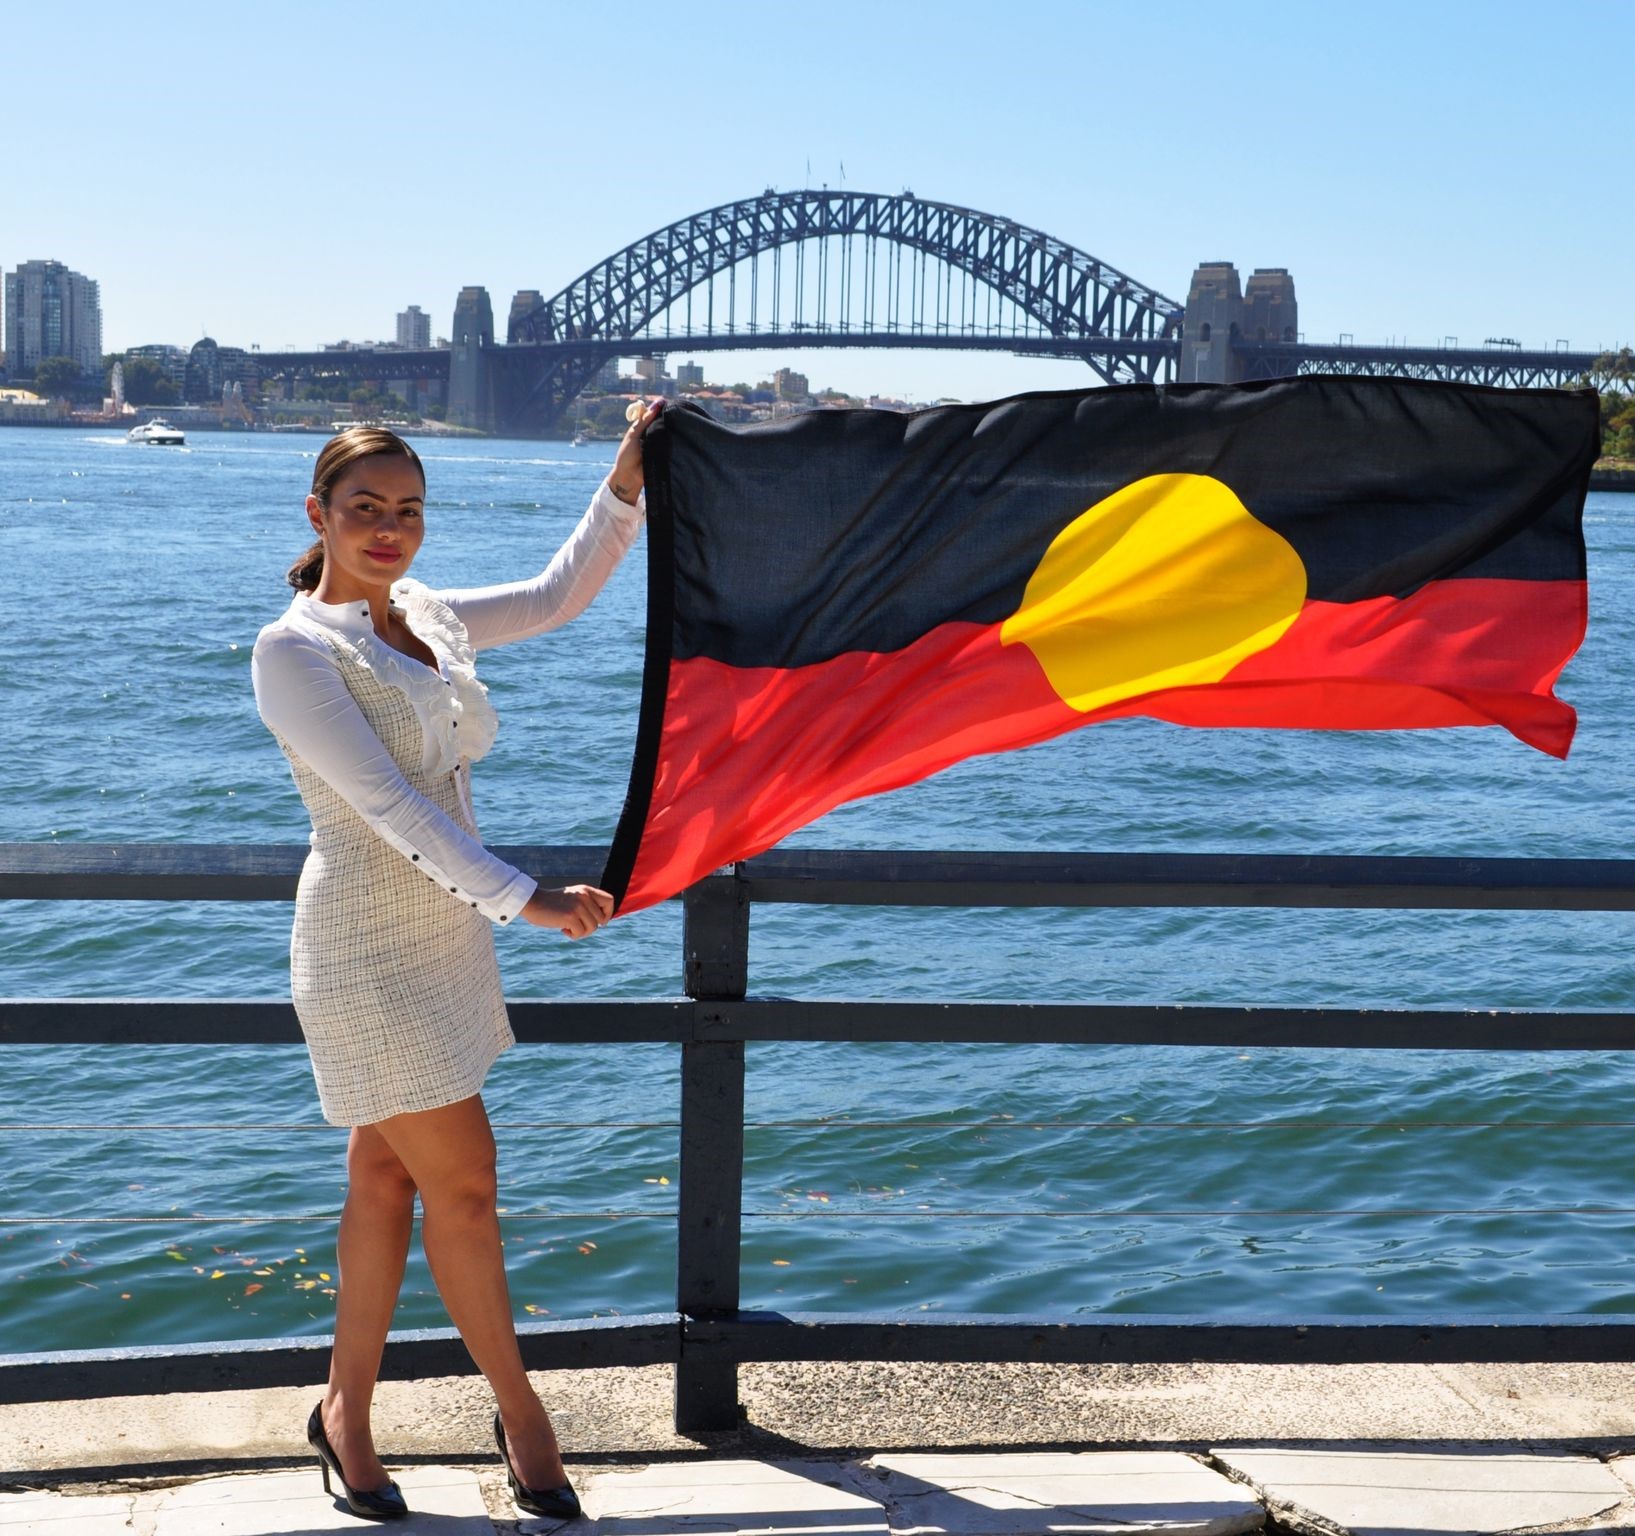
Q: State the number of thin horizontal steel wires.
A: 2